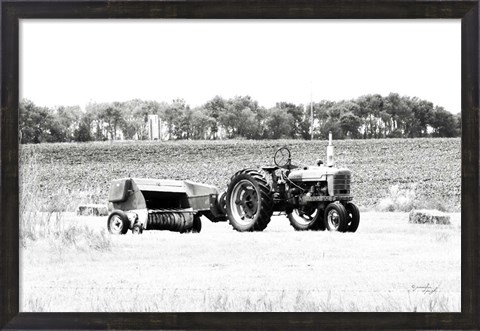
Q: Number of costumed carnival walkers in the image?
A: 0